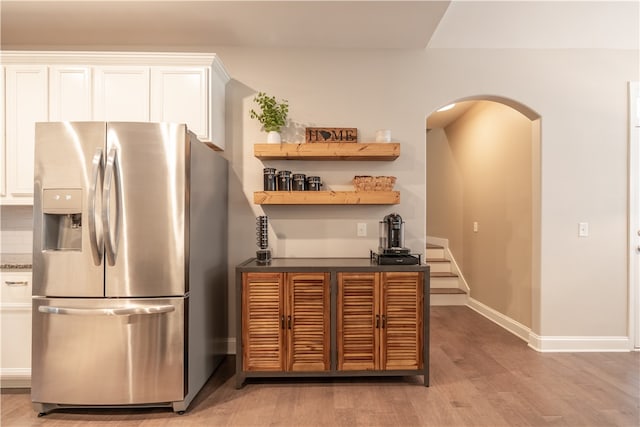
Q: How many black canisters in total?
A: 4